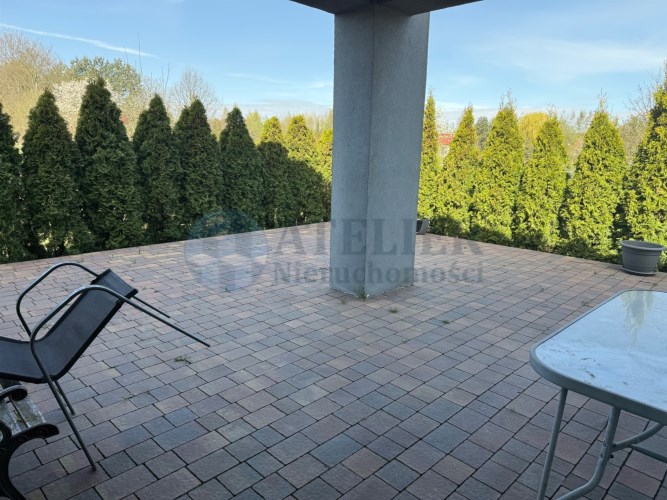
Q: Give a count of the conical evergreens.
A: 15